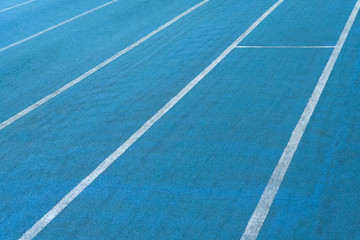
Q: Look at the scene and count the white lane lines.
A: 5